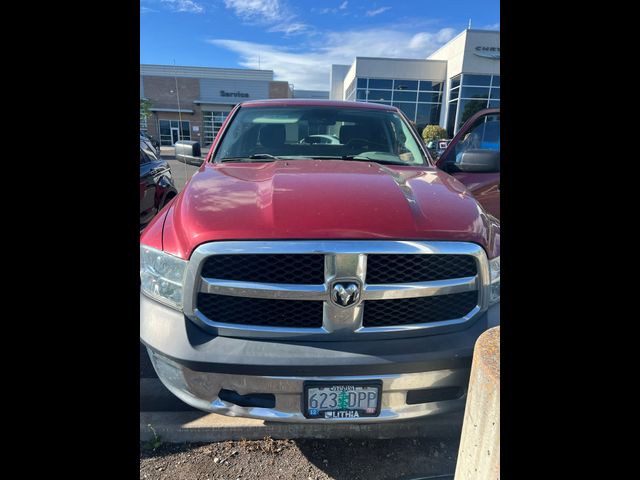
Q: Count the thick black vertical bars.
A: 2